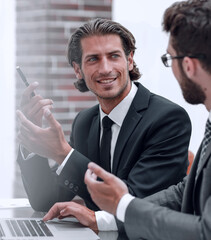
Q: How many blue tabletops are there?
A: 0